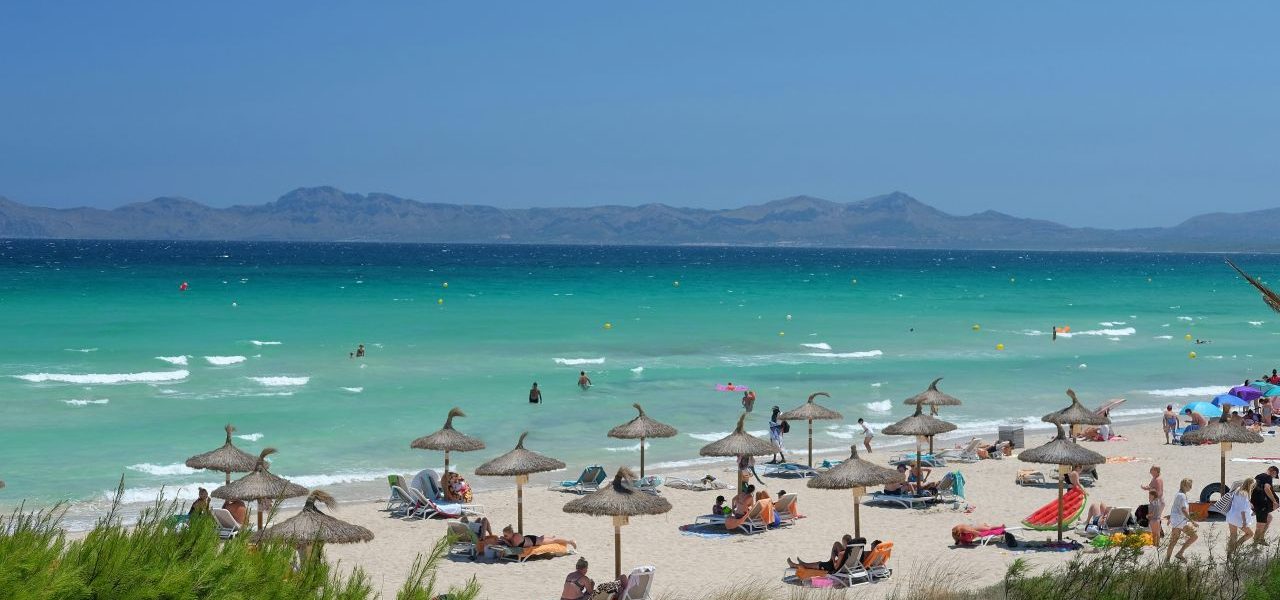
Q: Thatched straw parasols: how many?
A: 15